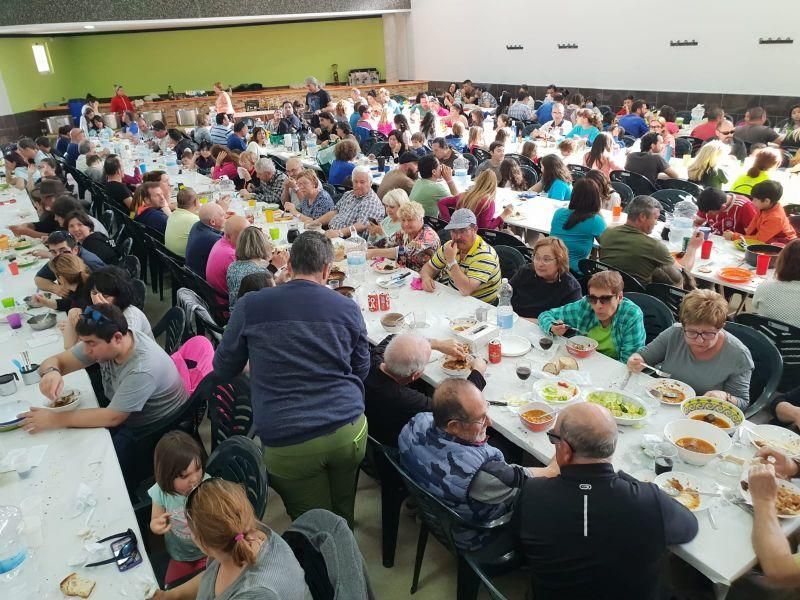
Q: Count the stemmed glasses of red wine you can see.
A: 2